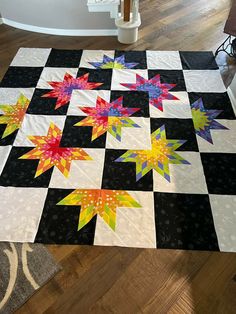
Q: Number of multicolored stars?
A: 9